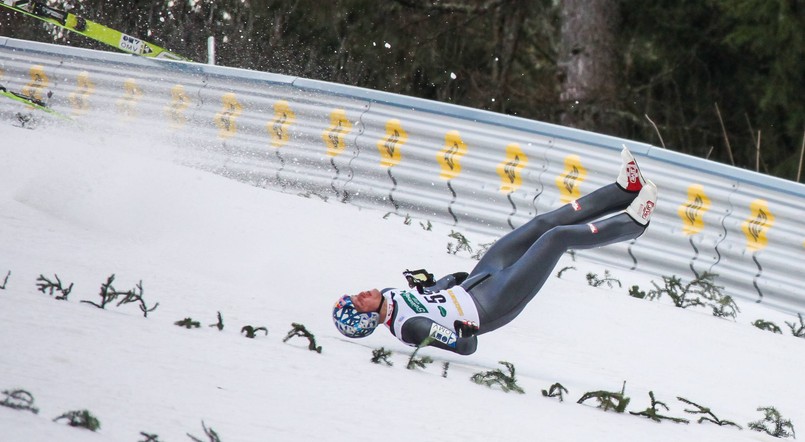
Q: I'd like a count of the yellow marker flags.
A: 13